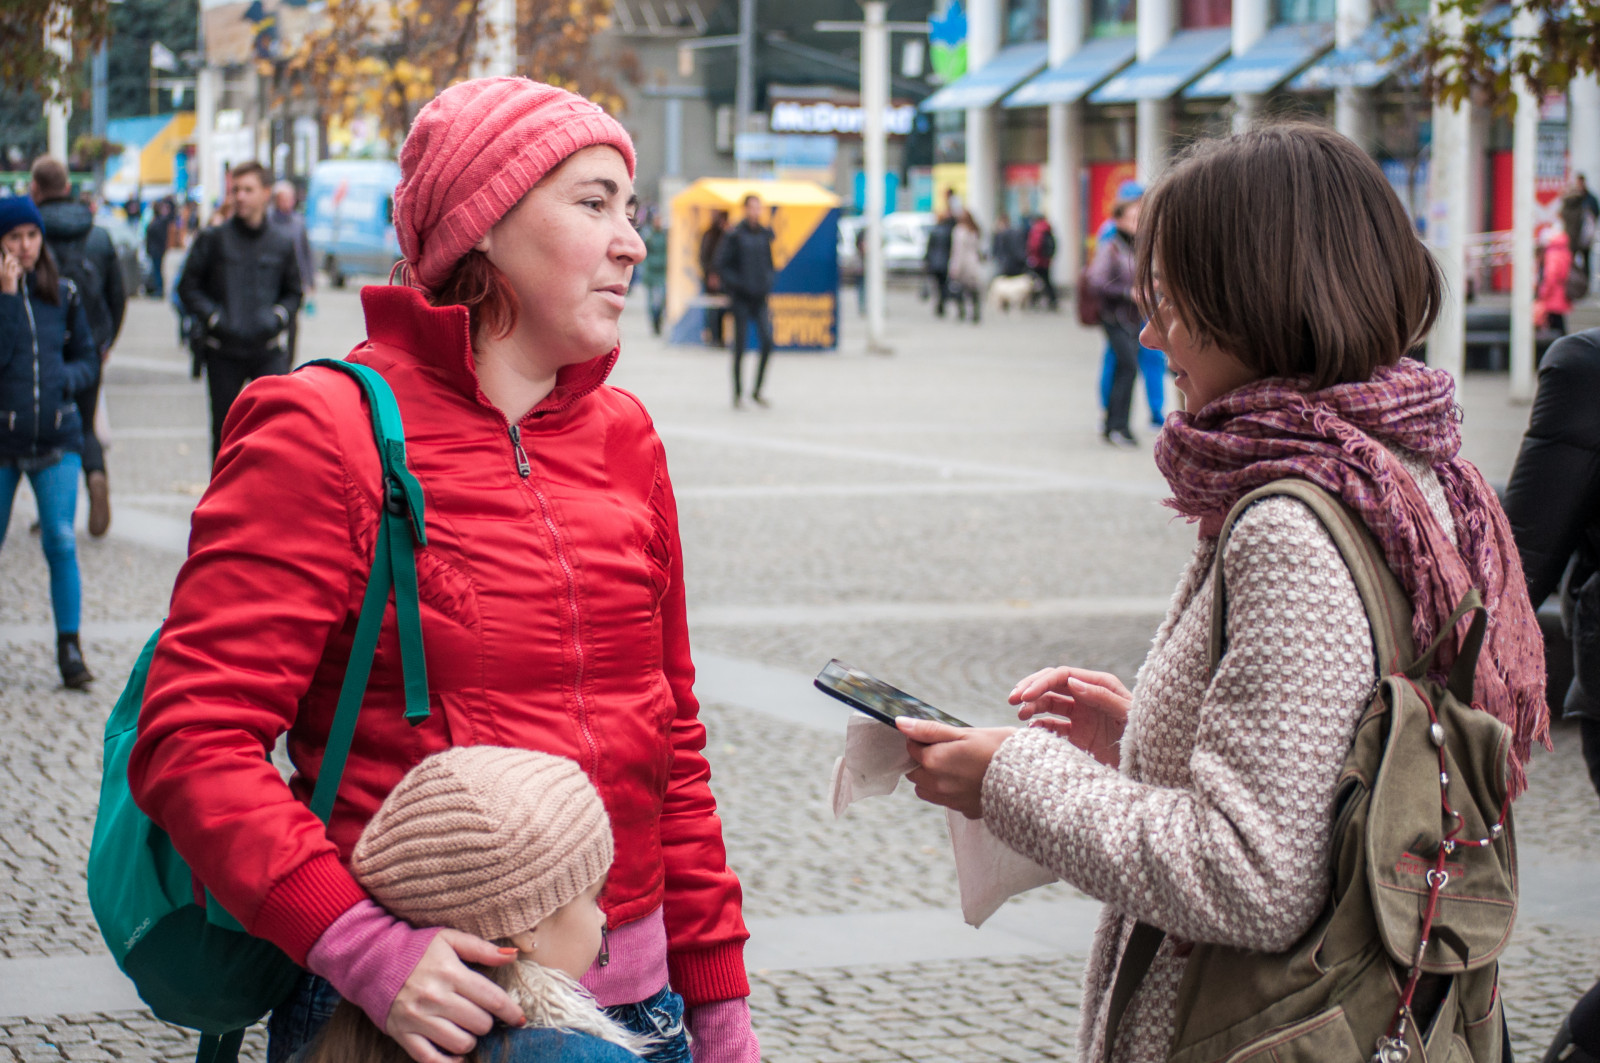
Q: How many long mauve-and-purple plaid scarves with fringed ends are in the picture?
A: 1